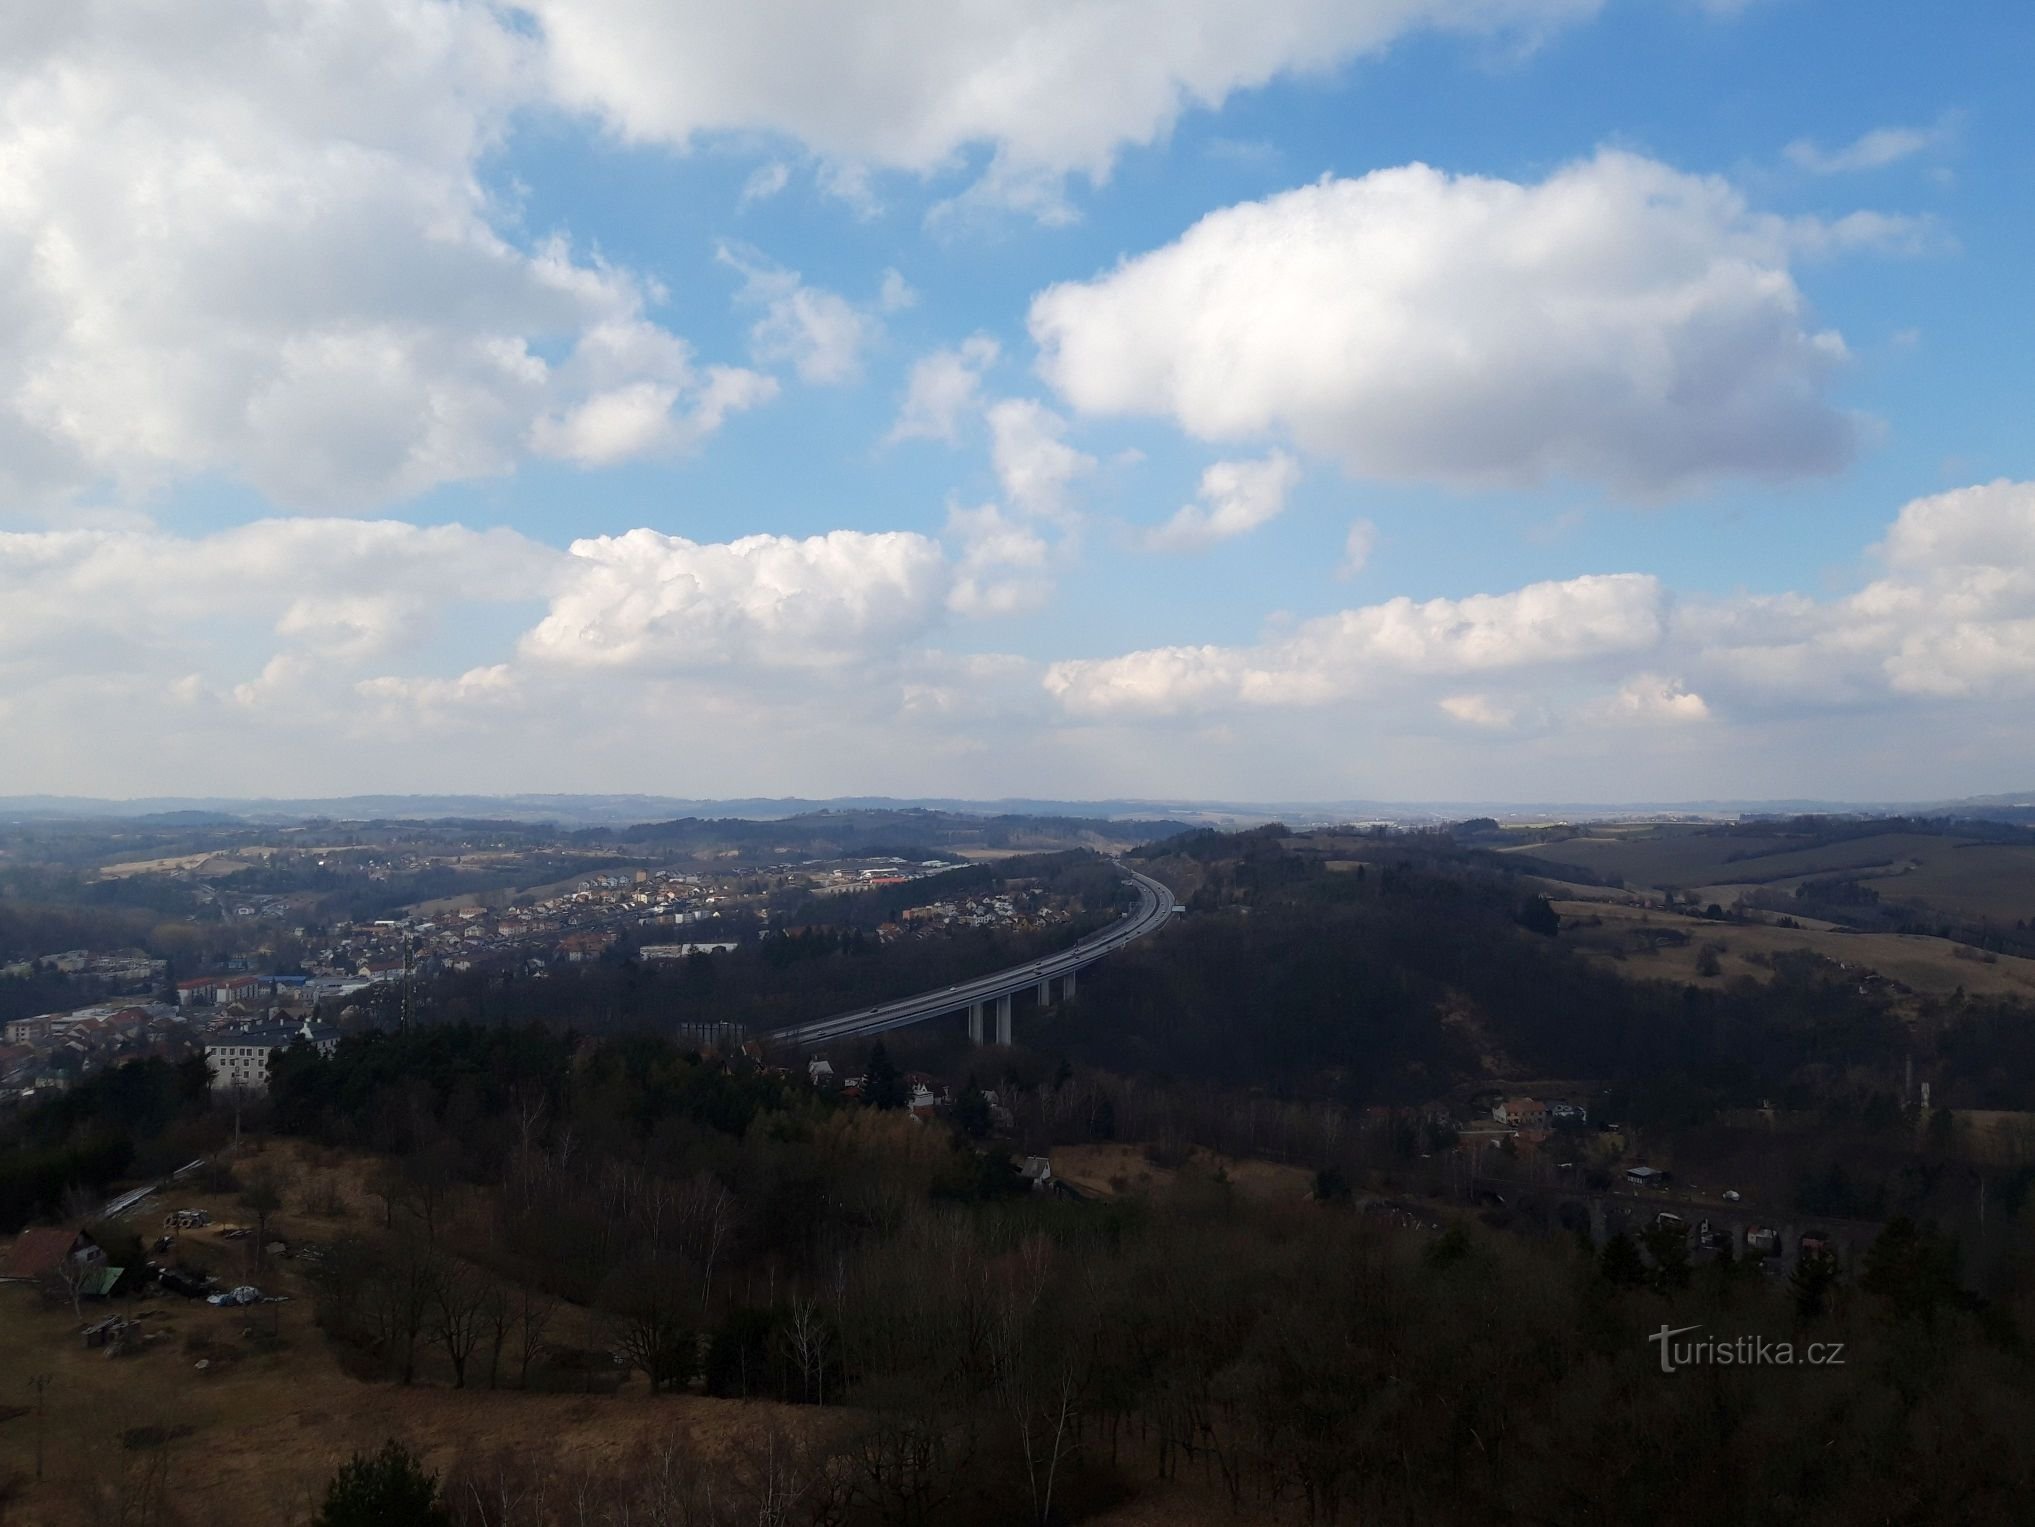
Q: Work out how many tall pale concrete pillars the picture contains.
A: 4